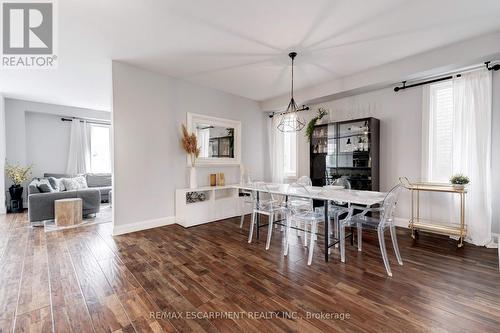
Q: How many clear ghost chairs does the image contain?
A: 6